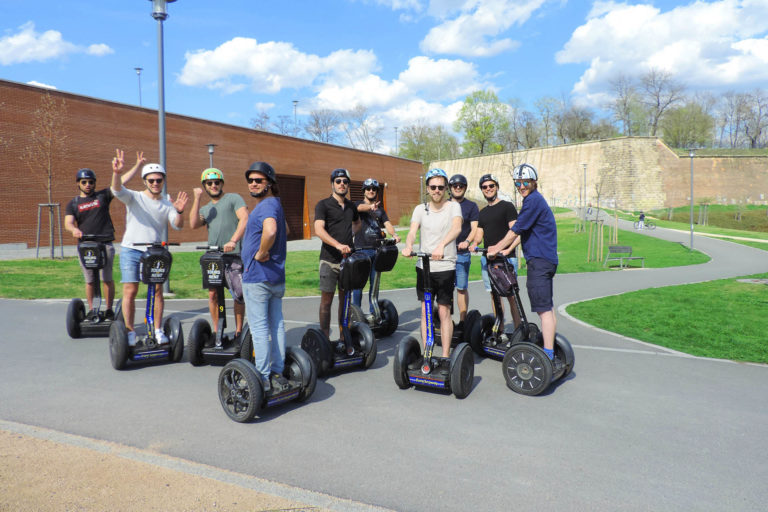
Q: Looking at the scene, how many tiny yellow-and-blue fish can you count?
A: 0